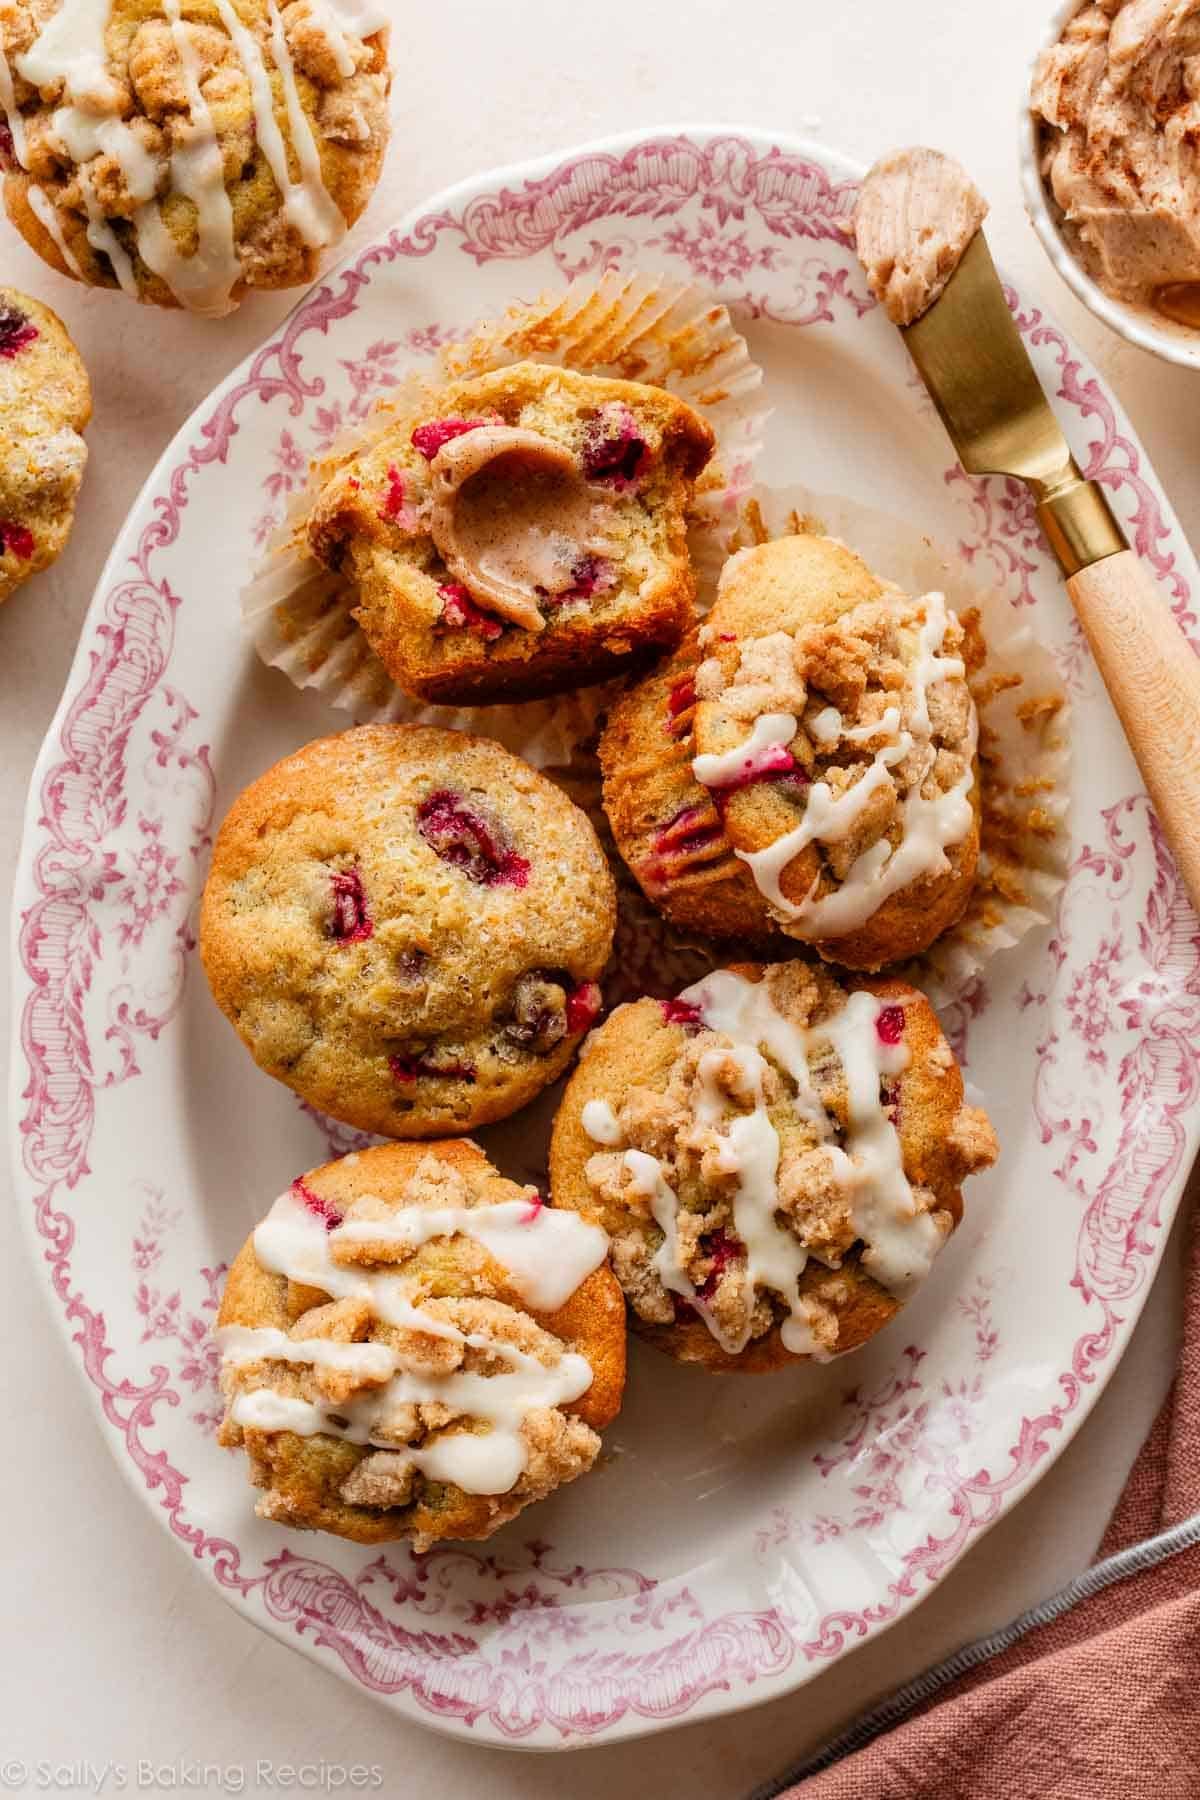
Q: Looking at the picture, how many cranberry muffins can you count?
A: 7